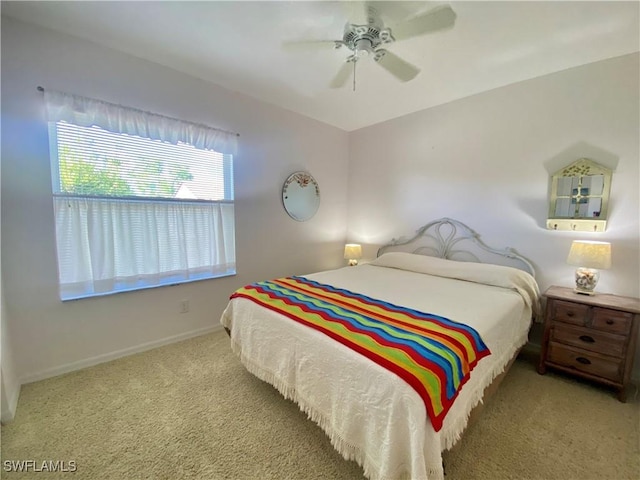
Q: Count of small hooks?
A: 3